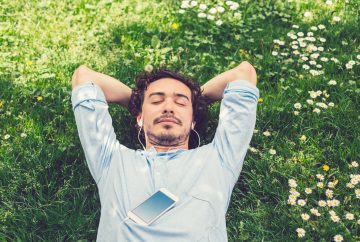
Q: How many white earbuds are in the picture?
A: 2